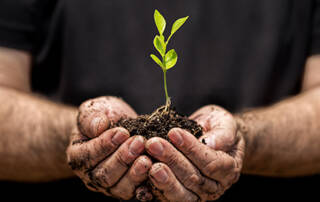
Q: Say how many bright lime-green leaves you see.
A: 5